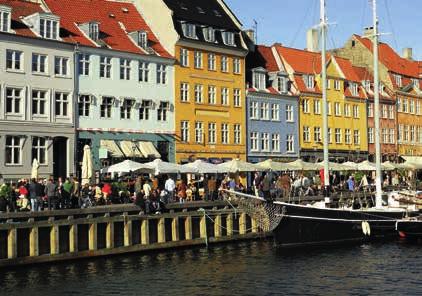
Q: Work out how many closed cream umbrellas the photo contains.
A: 2